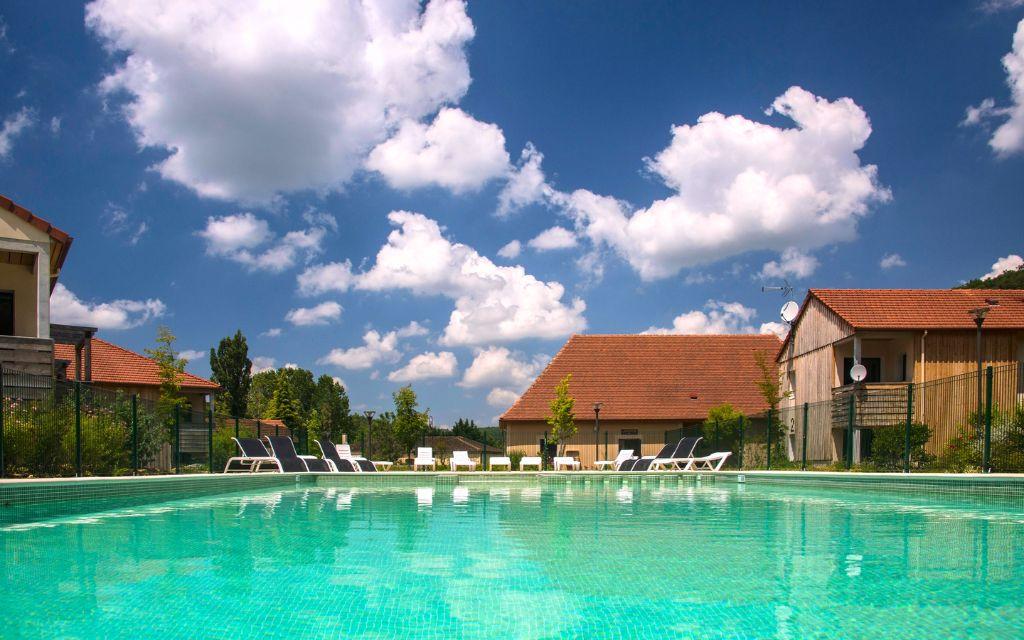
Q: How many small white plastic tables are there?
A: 3